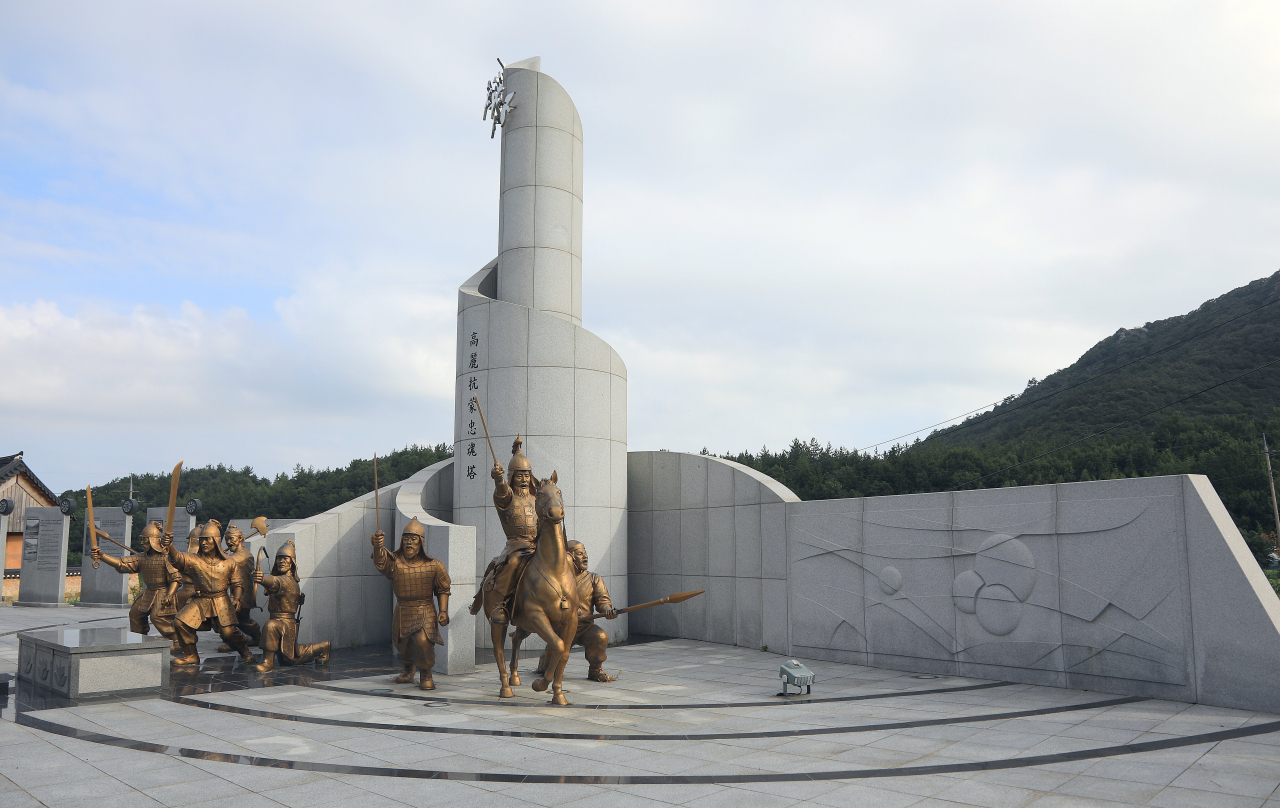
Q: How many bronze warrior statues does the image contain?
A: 8